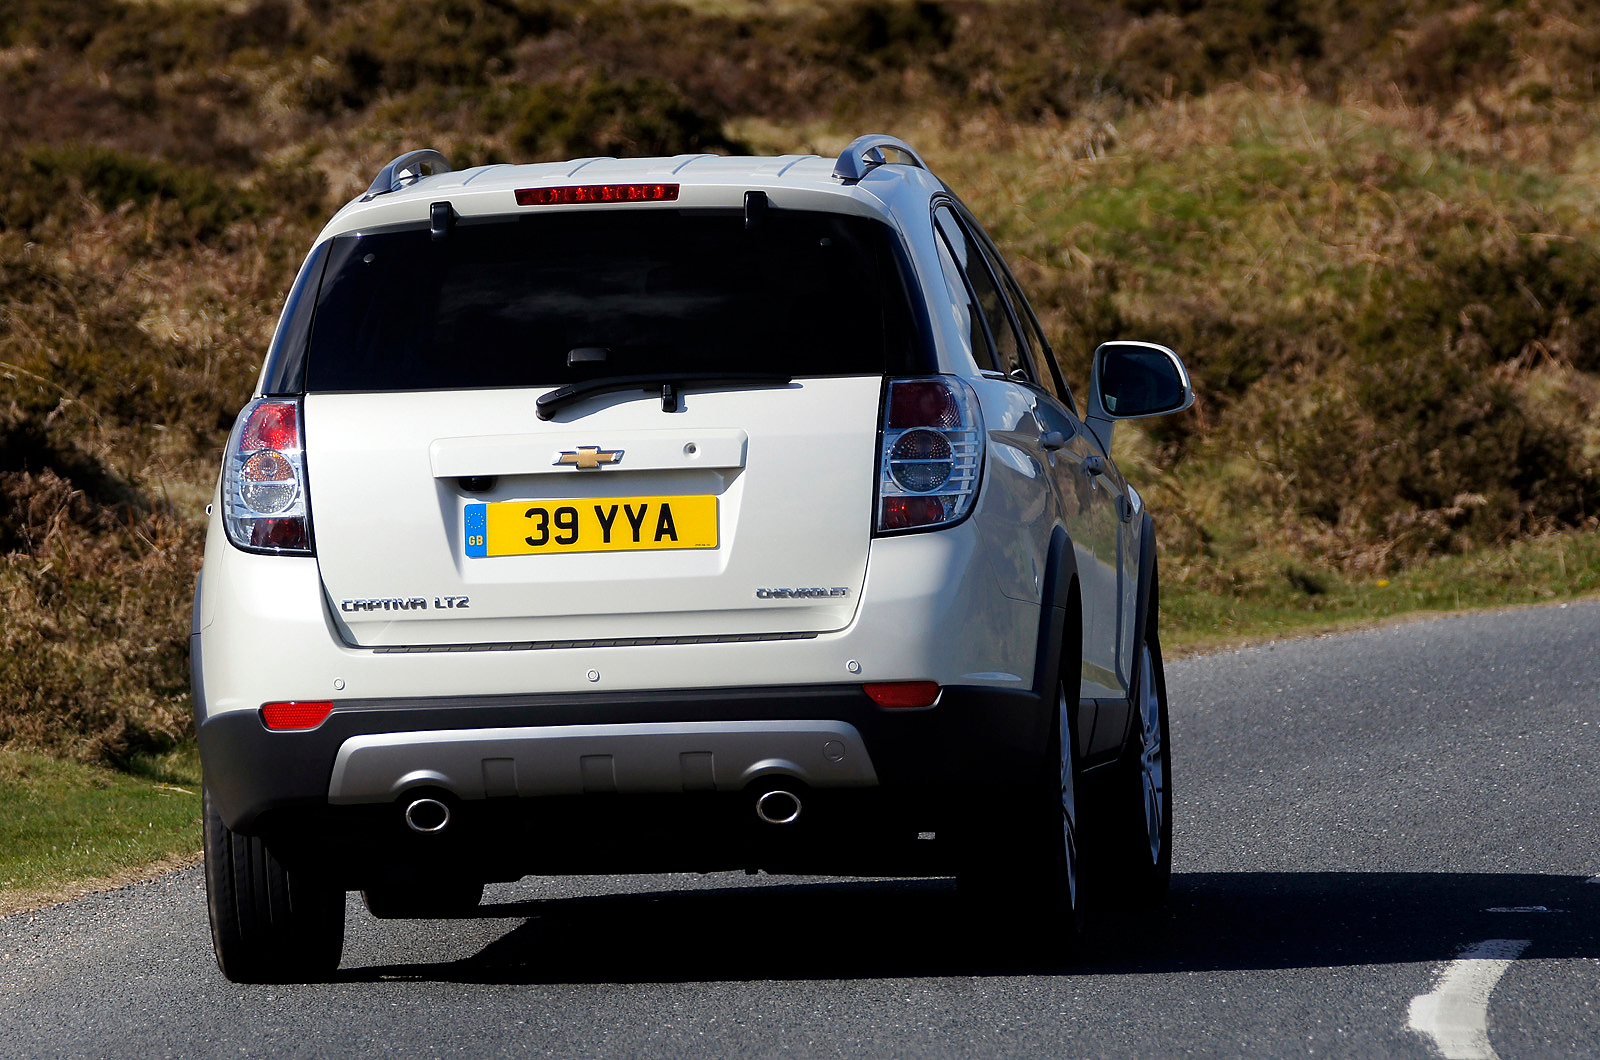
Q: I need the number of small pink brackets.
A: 0